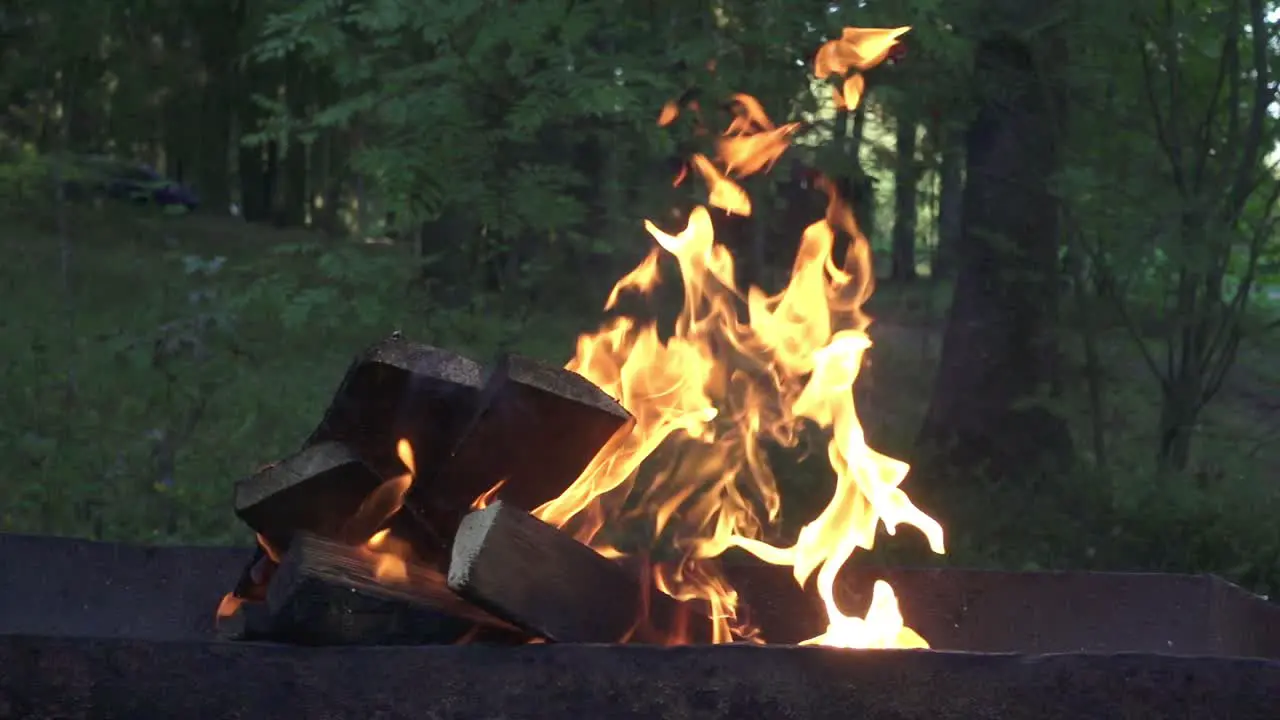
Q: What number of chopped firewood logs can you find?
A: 5